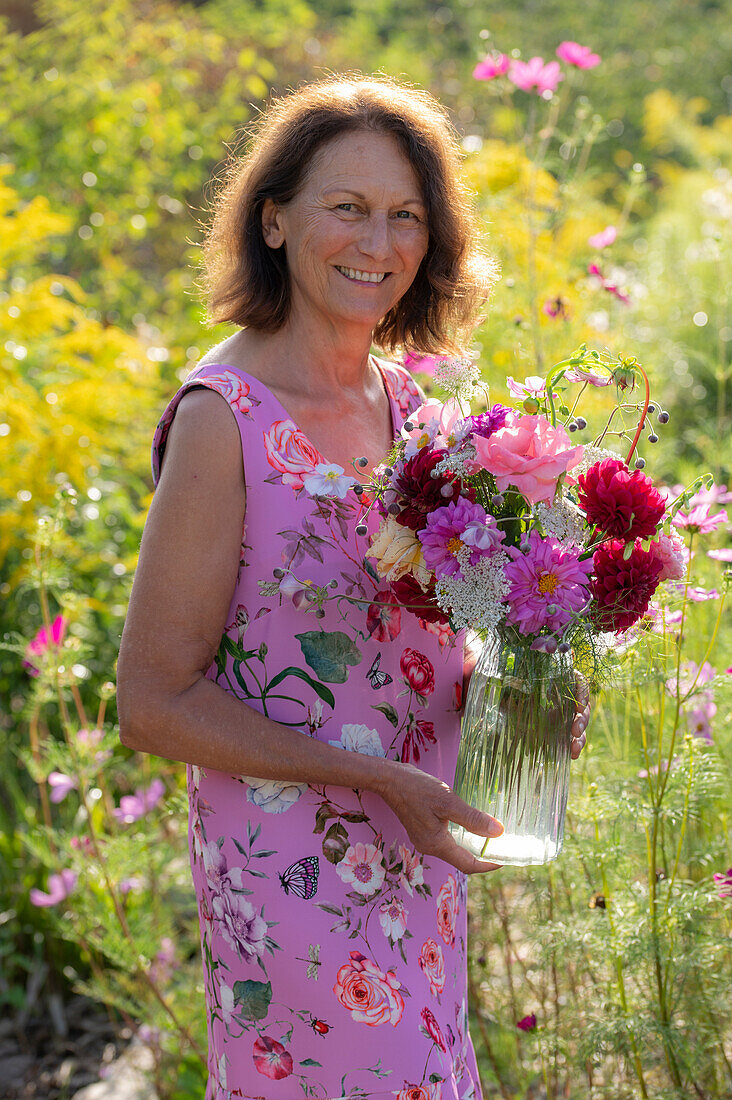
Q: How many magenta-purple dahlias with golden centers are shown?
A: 2